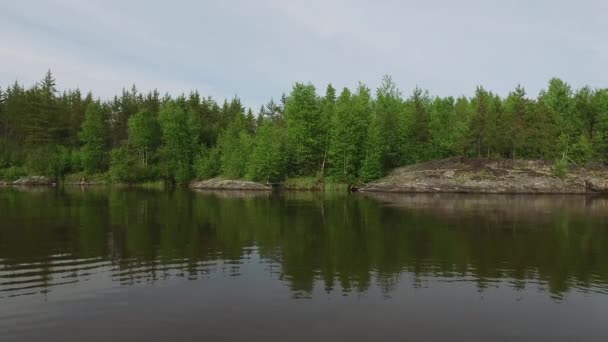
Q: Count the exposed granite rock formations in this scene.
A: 3